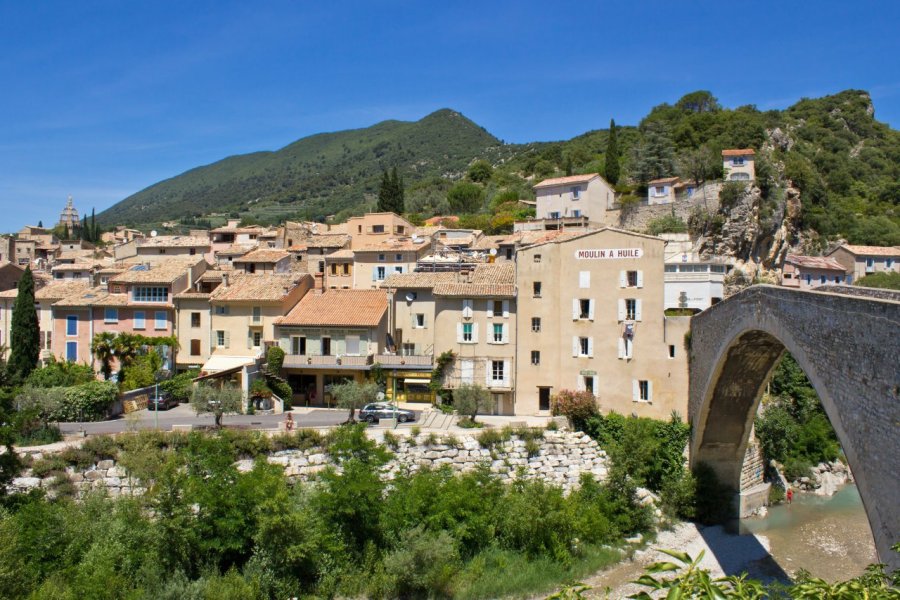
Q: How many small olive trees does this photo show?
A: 3